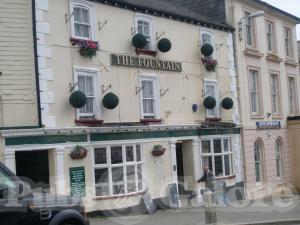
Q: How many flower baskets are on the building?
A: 4